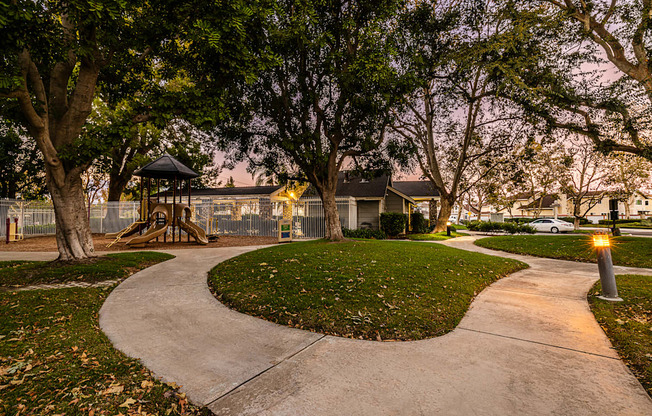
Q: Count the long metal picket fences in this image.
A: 1